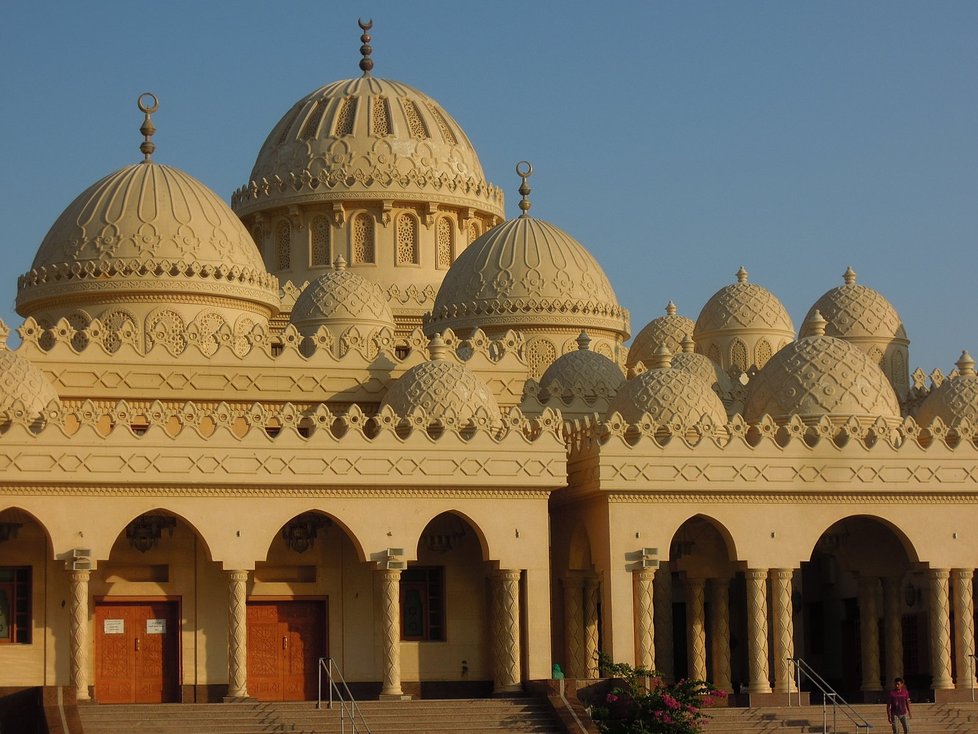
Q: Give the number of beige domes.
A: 14